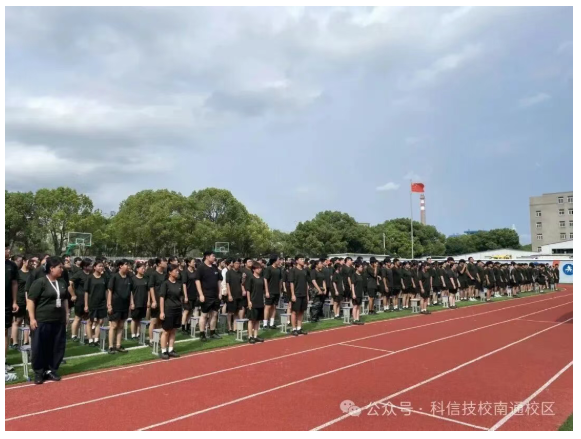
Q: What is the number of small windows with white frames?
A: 12